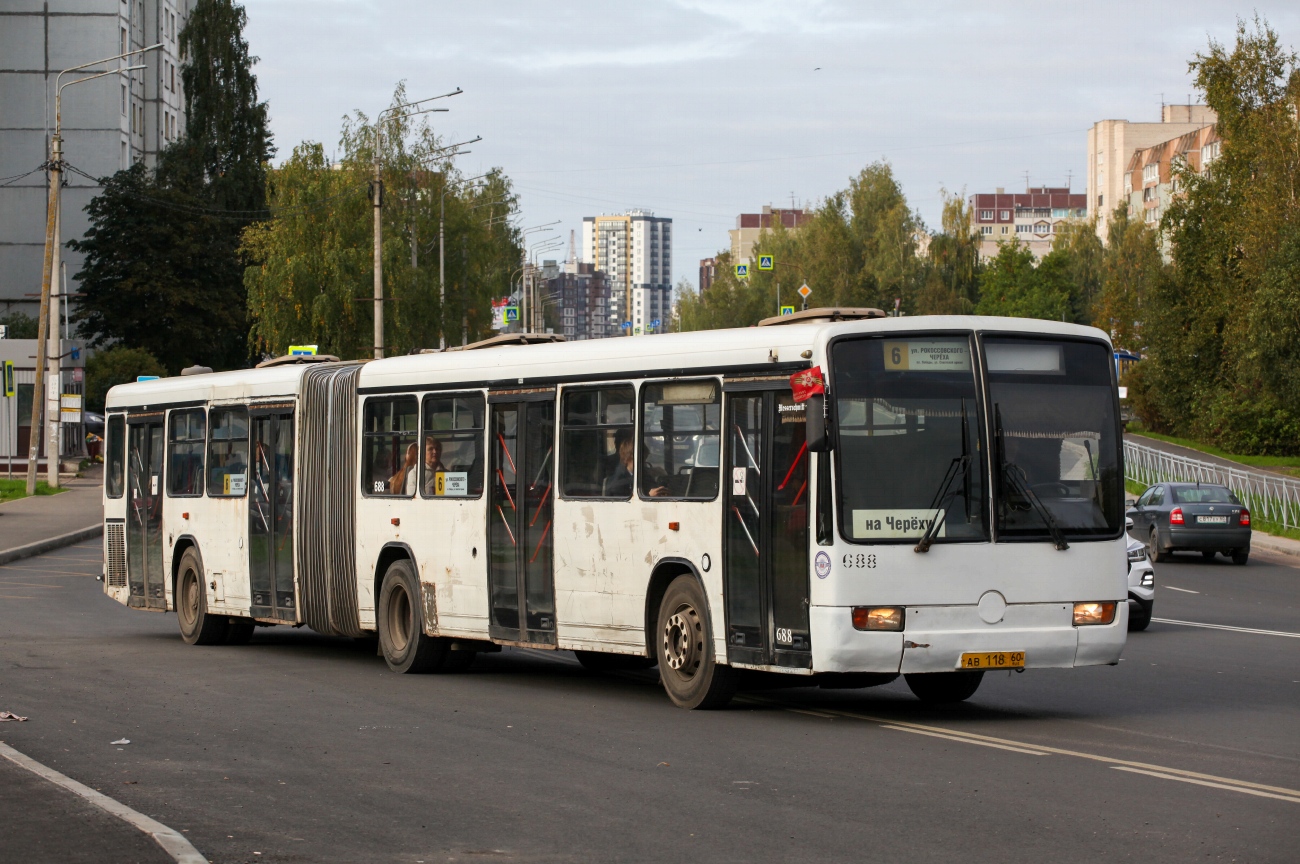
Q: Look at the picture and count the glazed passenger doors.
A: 4